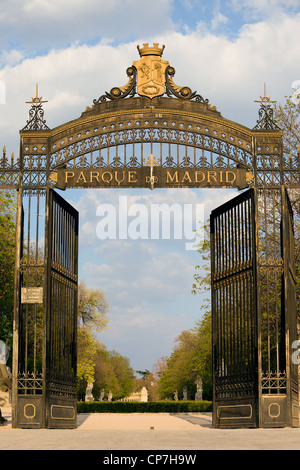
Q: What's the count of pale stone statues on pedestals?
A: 6